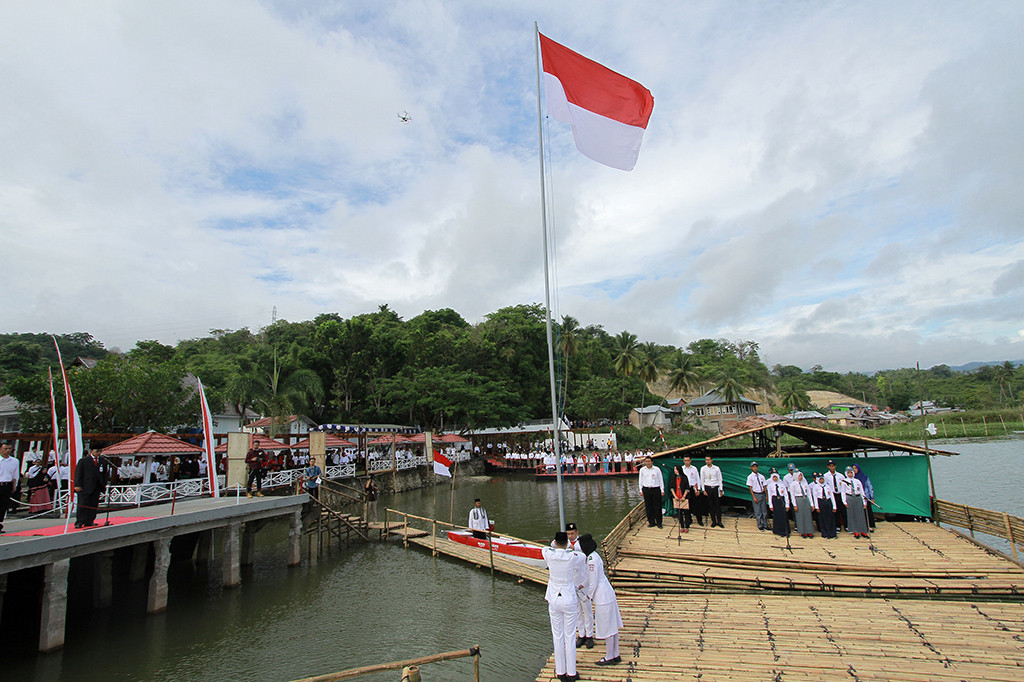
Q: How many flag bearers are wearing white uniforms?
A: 3